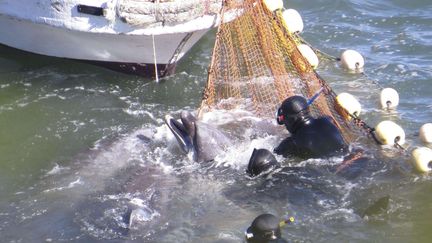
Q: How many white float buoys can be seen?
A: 9